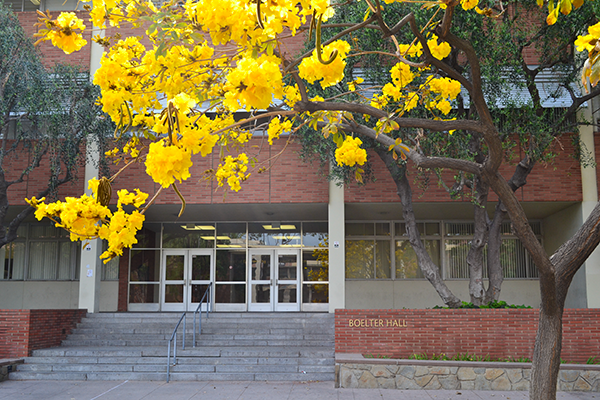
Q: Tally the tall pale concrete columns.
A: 3